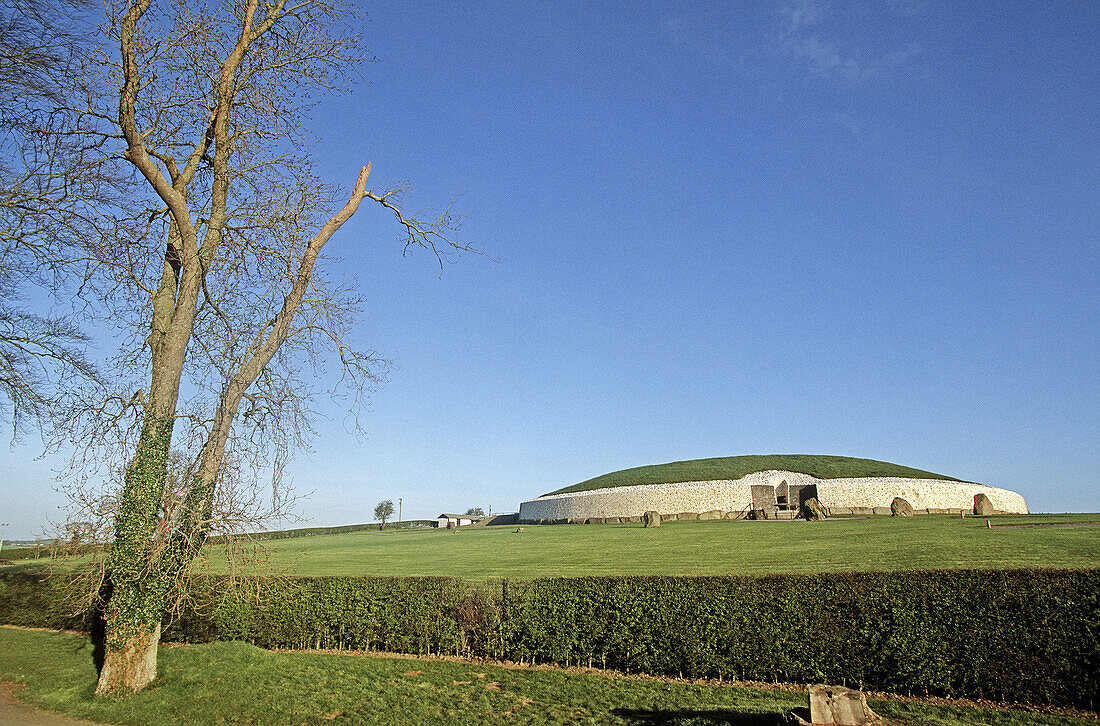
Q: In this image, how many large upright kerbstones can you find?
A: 4